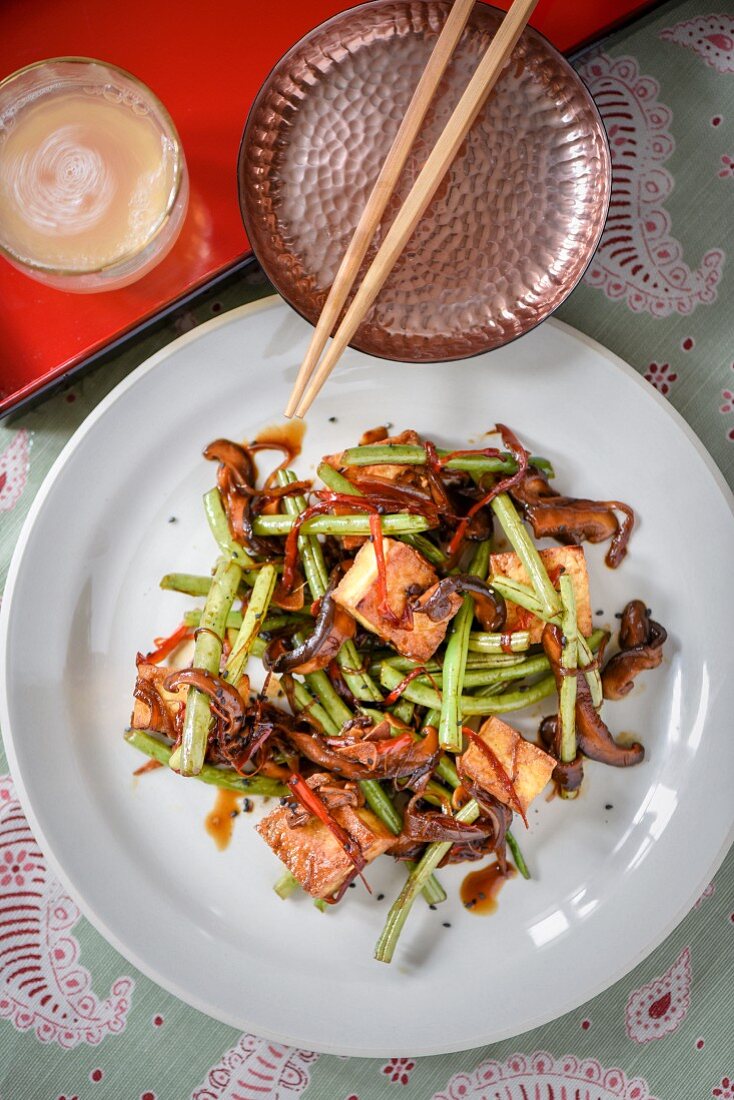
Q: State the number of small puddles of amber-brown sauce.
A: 3